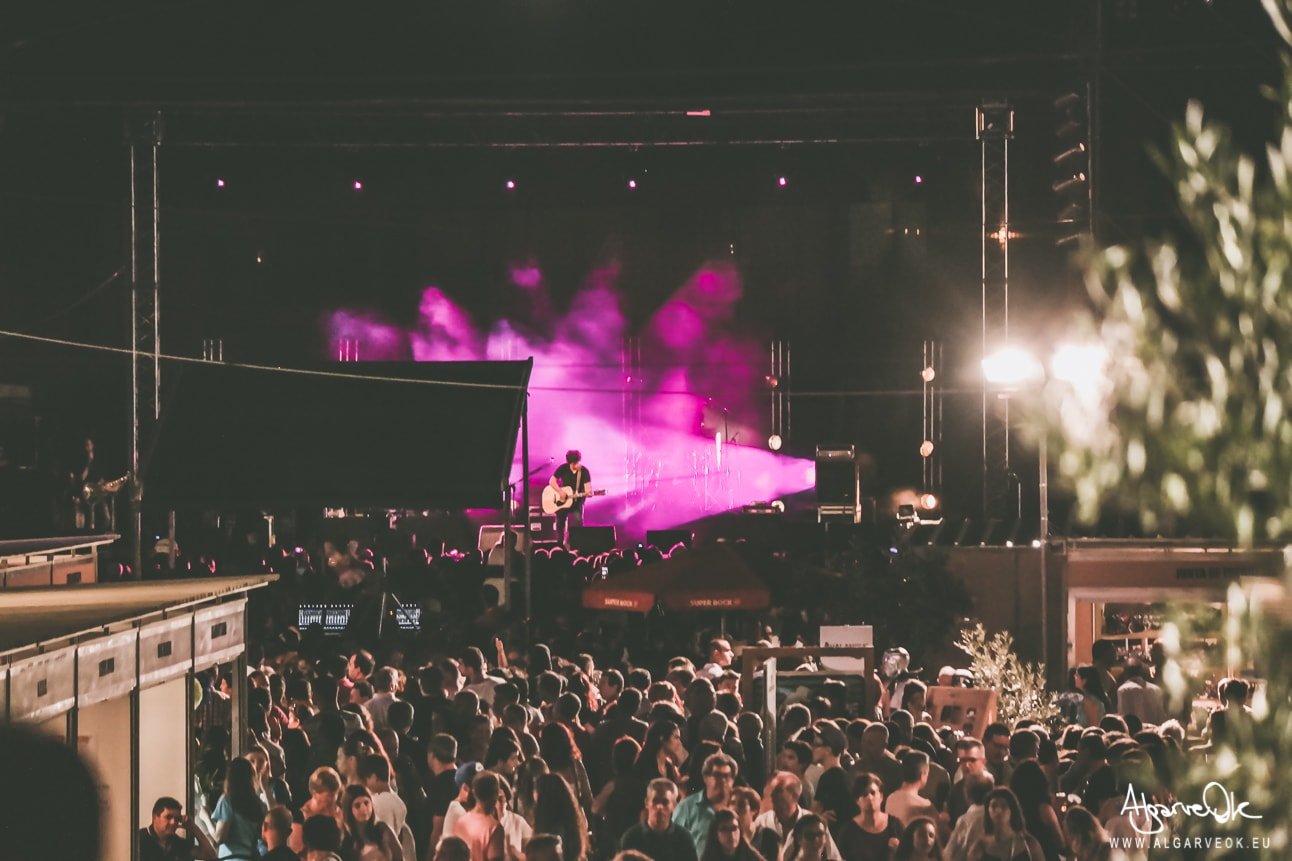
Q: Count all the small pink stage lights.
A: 6